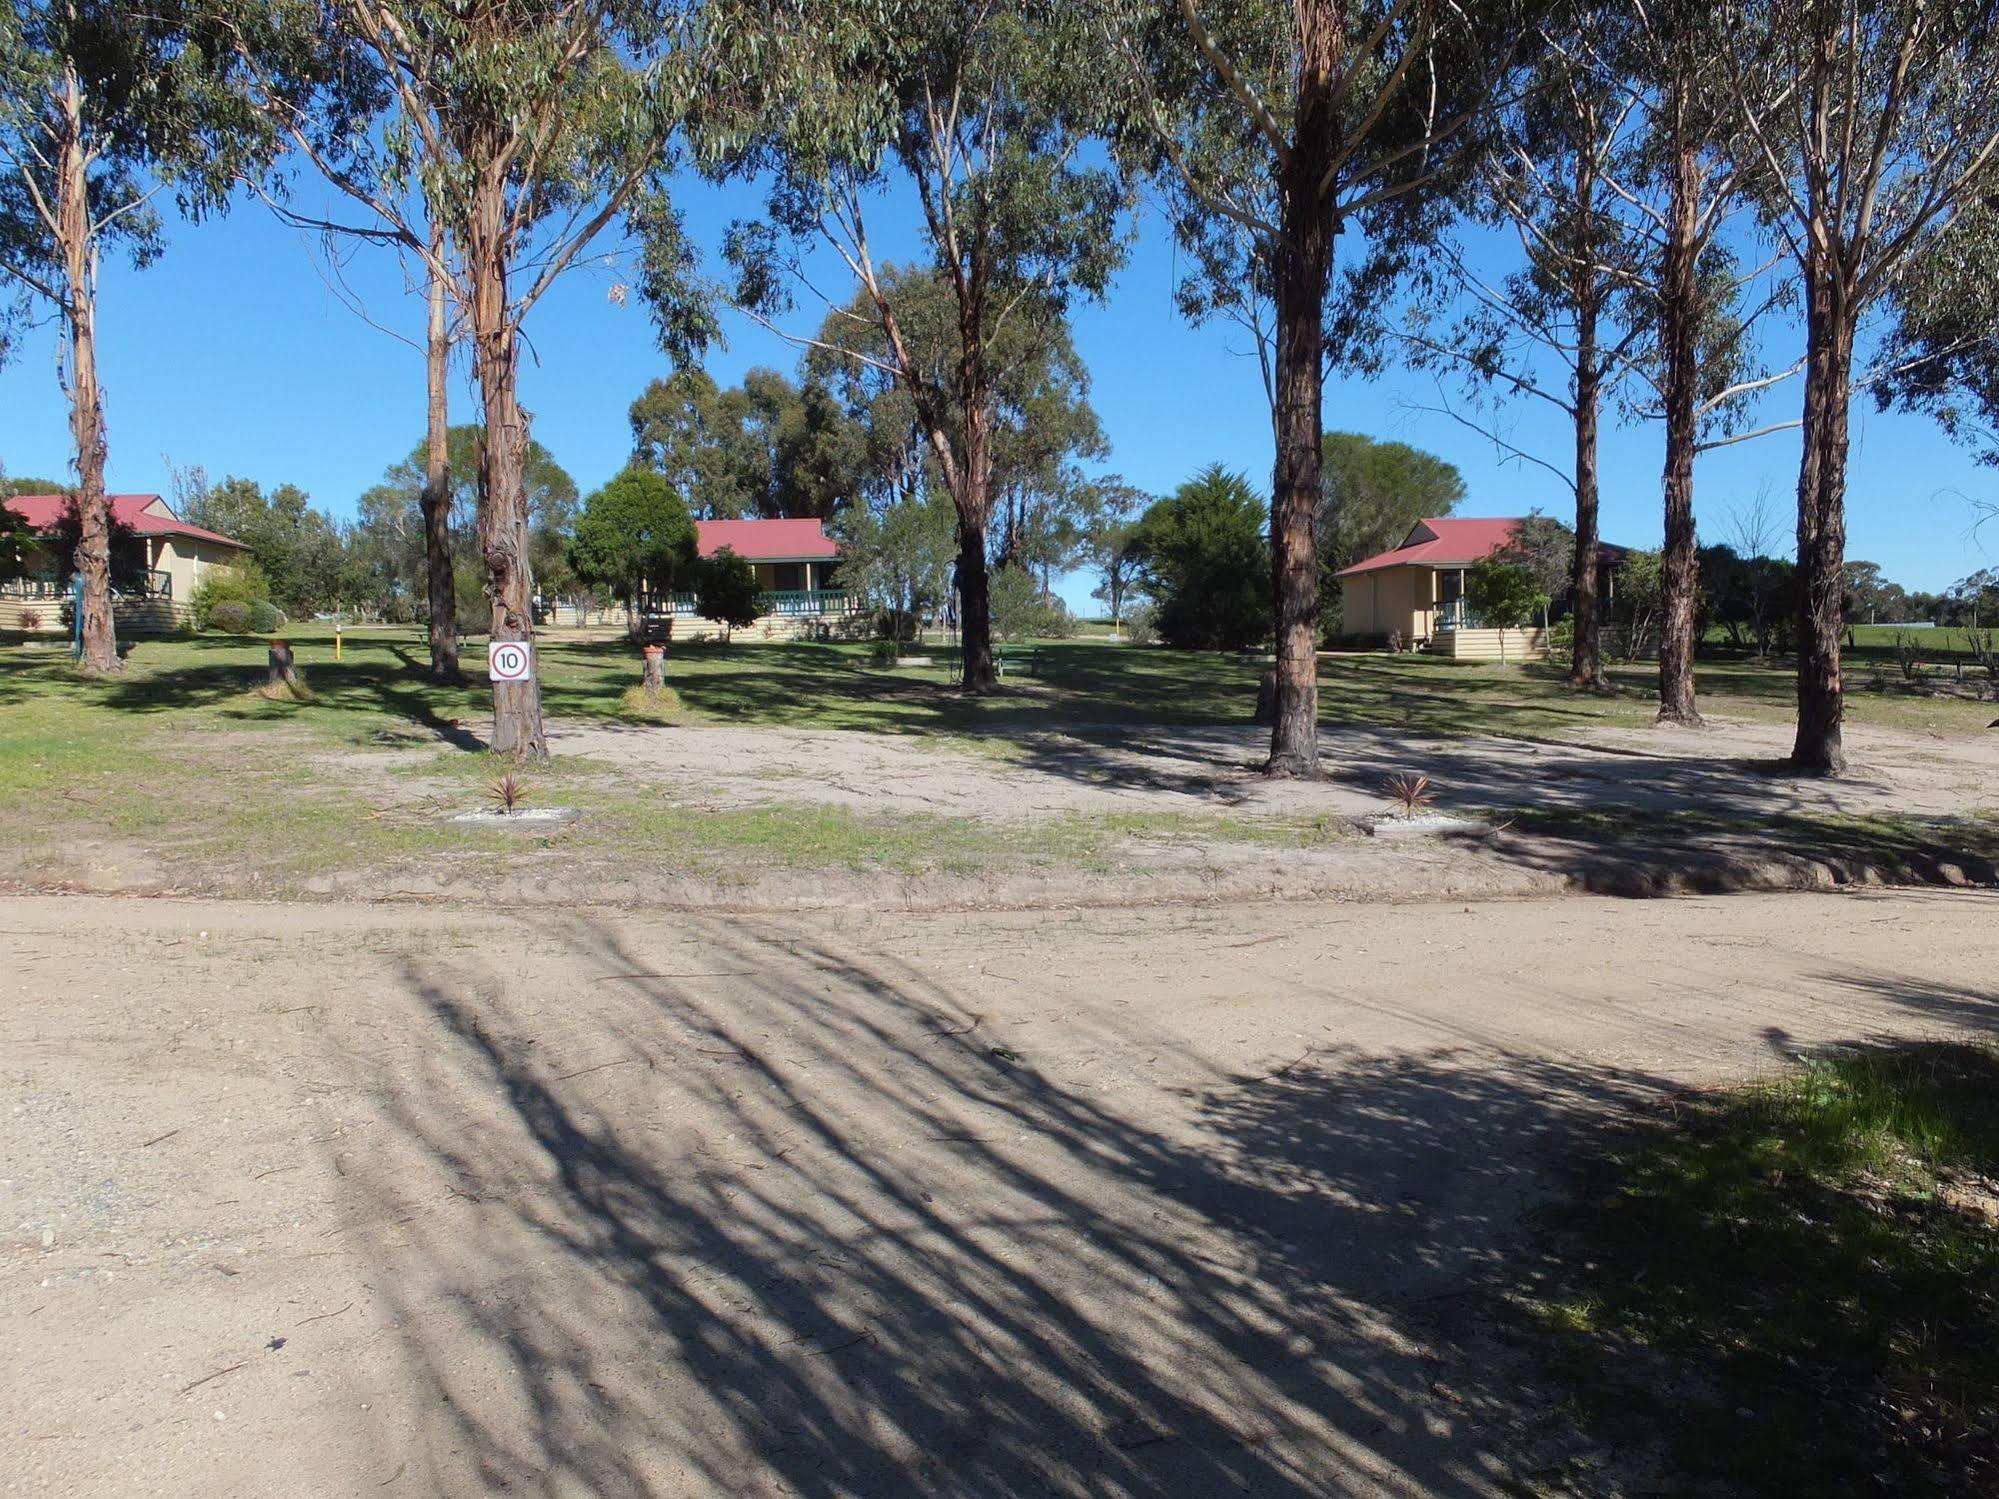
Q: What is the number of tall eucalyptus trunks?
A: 8